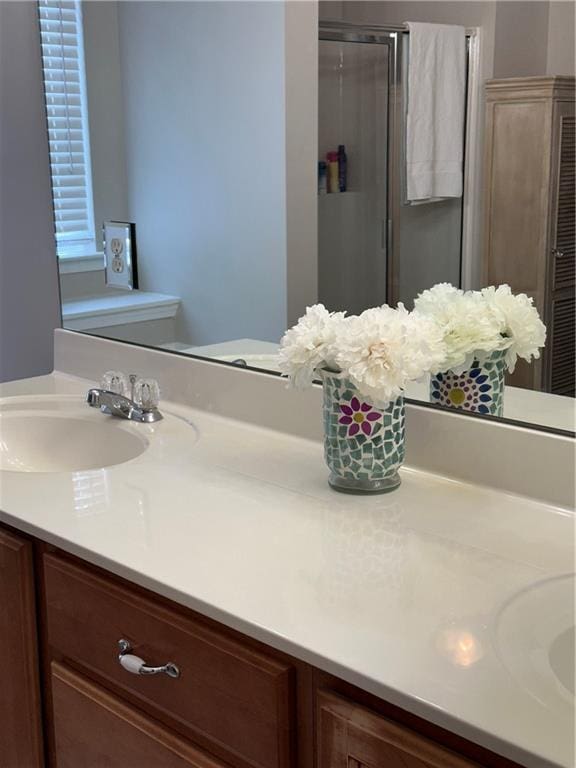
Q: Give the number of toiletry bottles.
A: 3